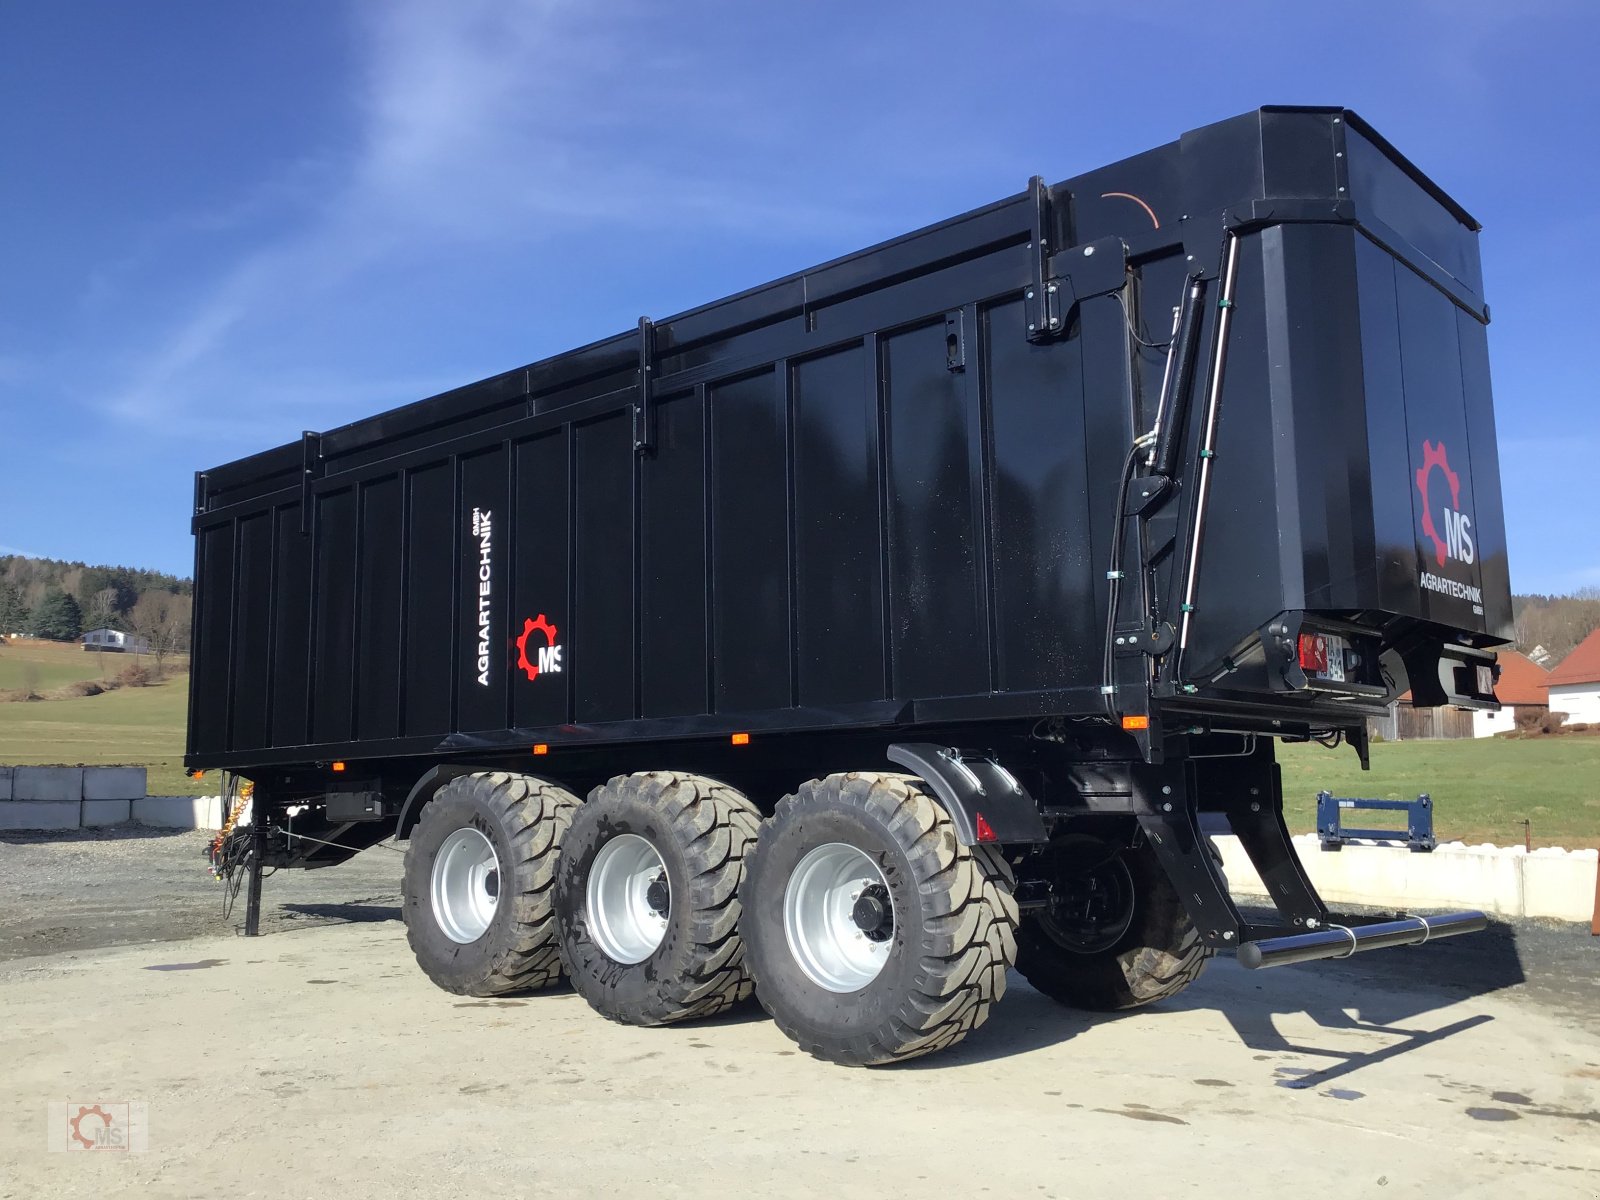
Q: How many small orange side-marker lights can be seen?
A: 5